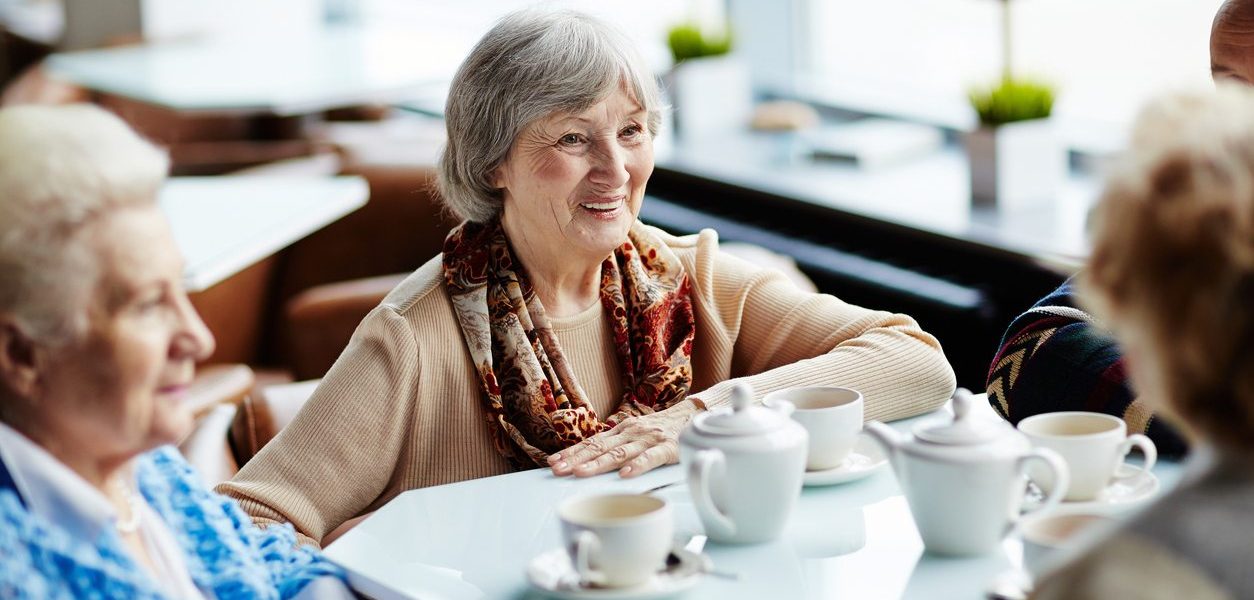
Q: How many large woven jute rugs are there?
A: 0